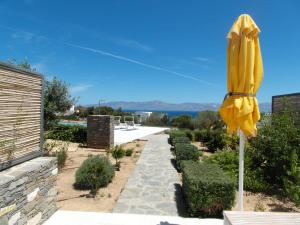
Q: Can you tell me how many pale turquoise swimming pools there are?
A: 1